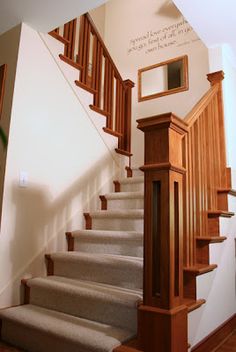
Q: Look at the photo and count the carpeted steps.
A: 8